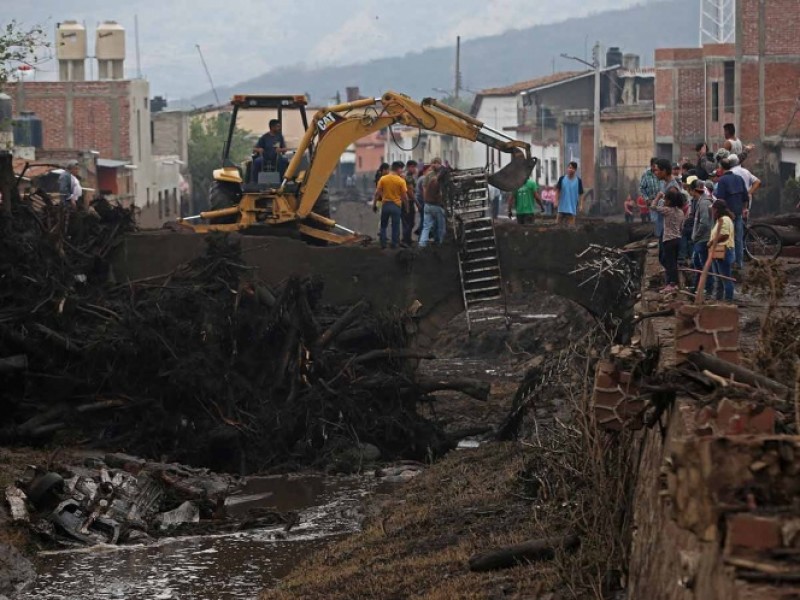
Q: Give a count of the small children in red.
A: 2